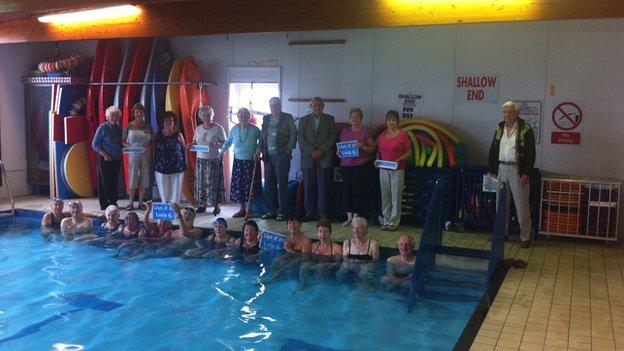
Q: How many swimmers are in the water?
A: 12